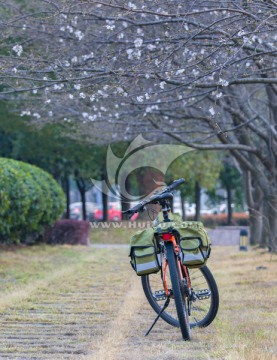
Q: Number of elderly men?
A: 0